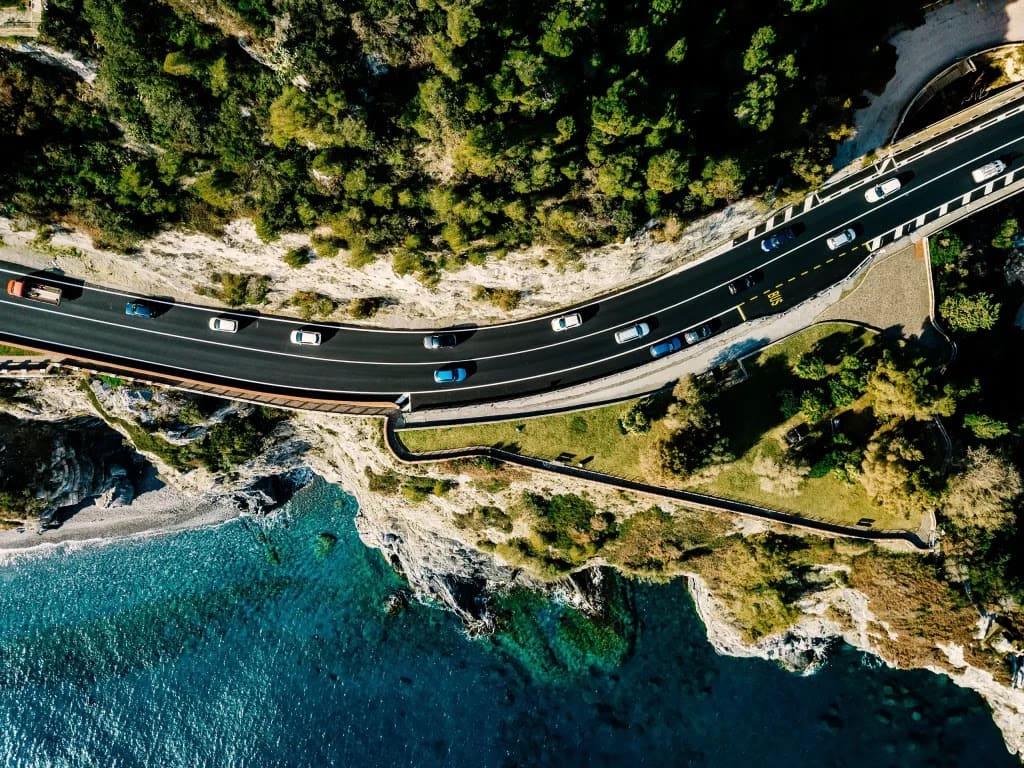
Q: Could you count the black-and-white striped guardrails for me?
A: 2